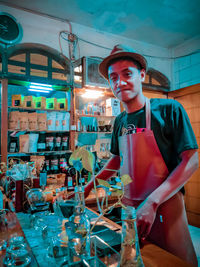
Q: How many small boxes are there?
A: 5